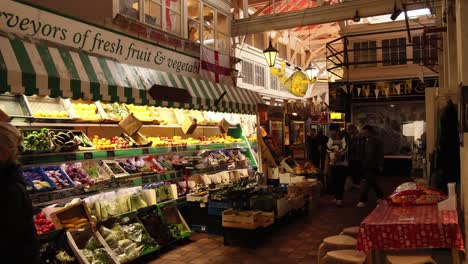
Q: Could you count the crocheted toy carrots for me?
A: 0